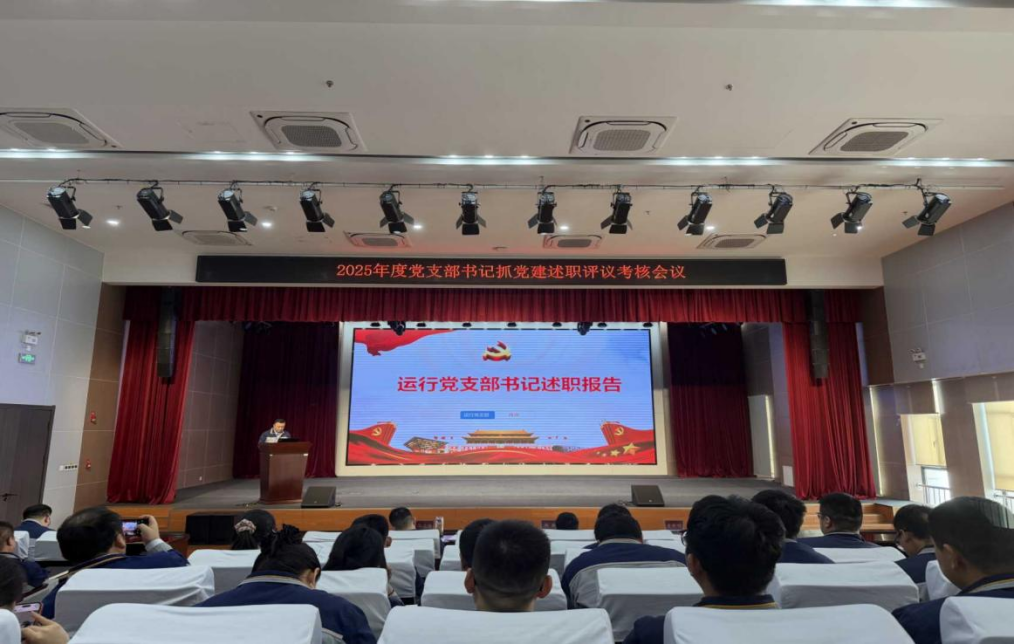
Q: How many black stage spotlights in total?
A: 12